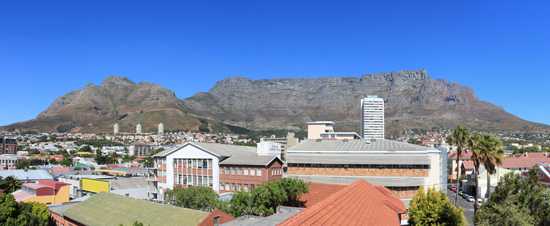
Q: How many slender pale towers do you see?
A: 3